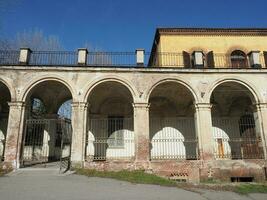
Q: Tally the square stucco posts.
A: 5